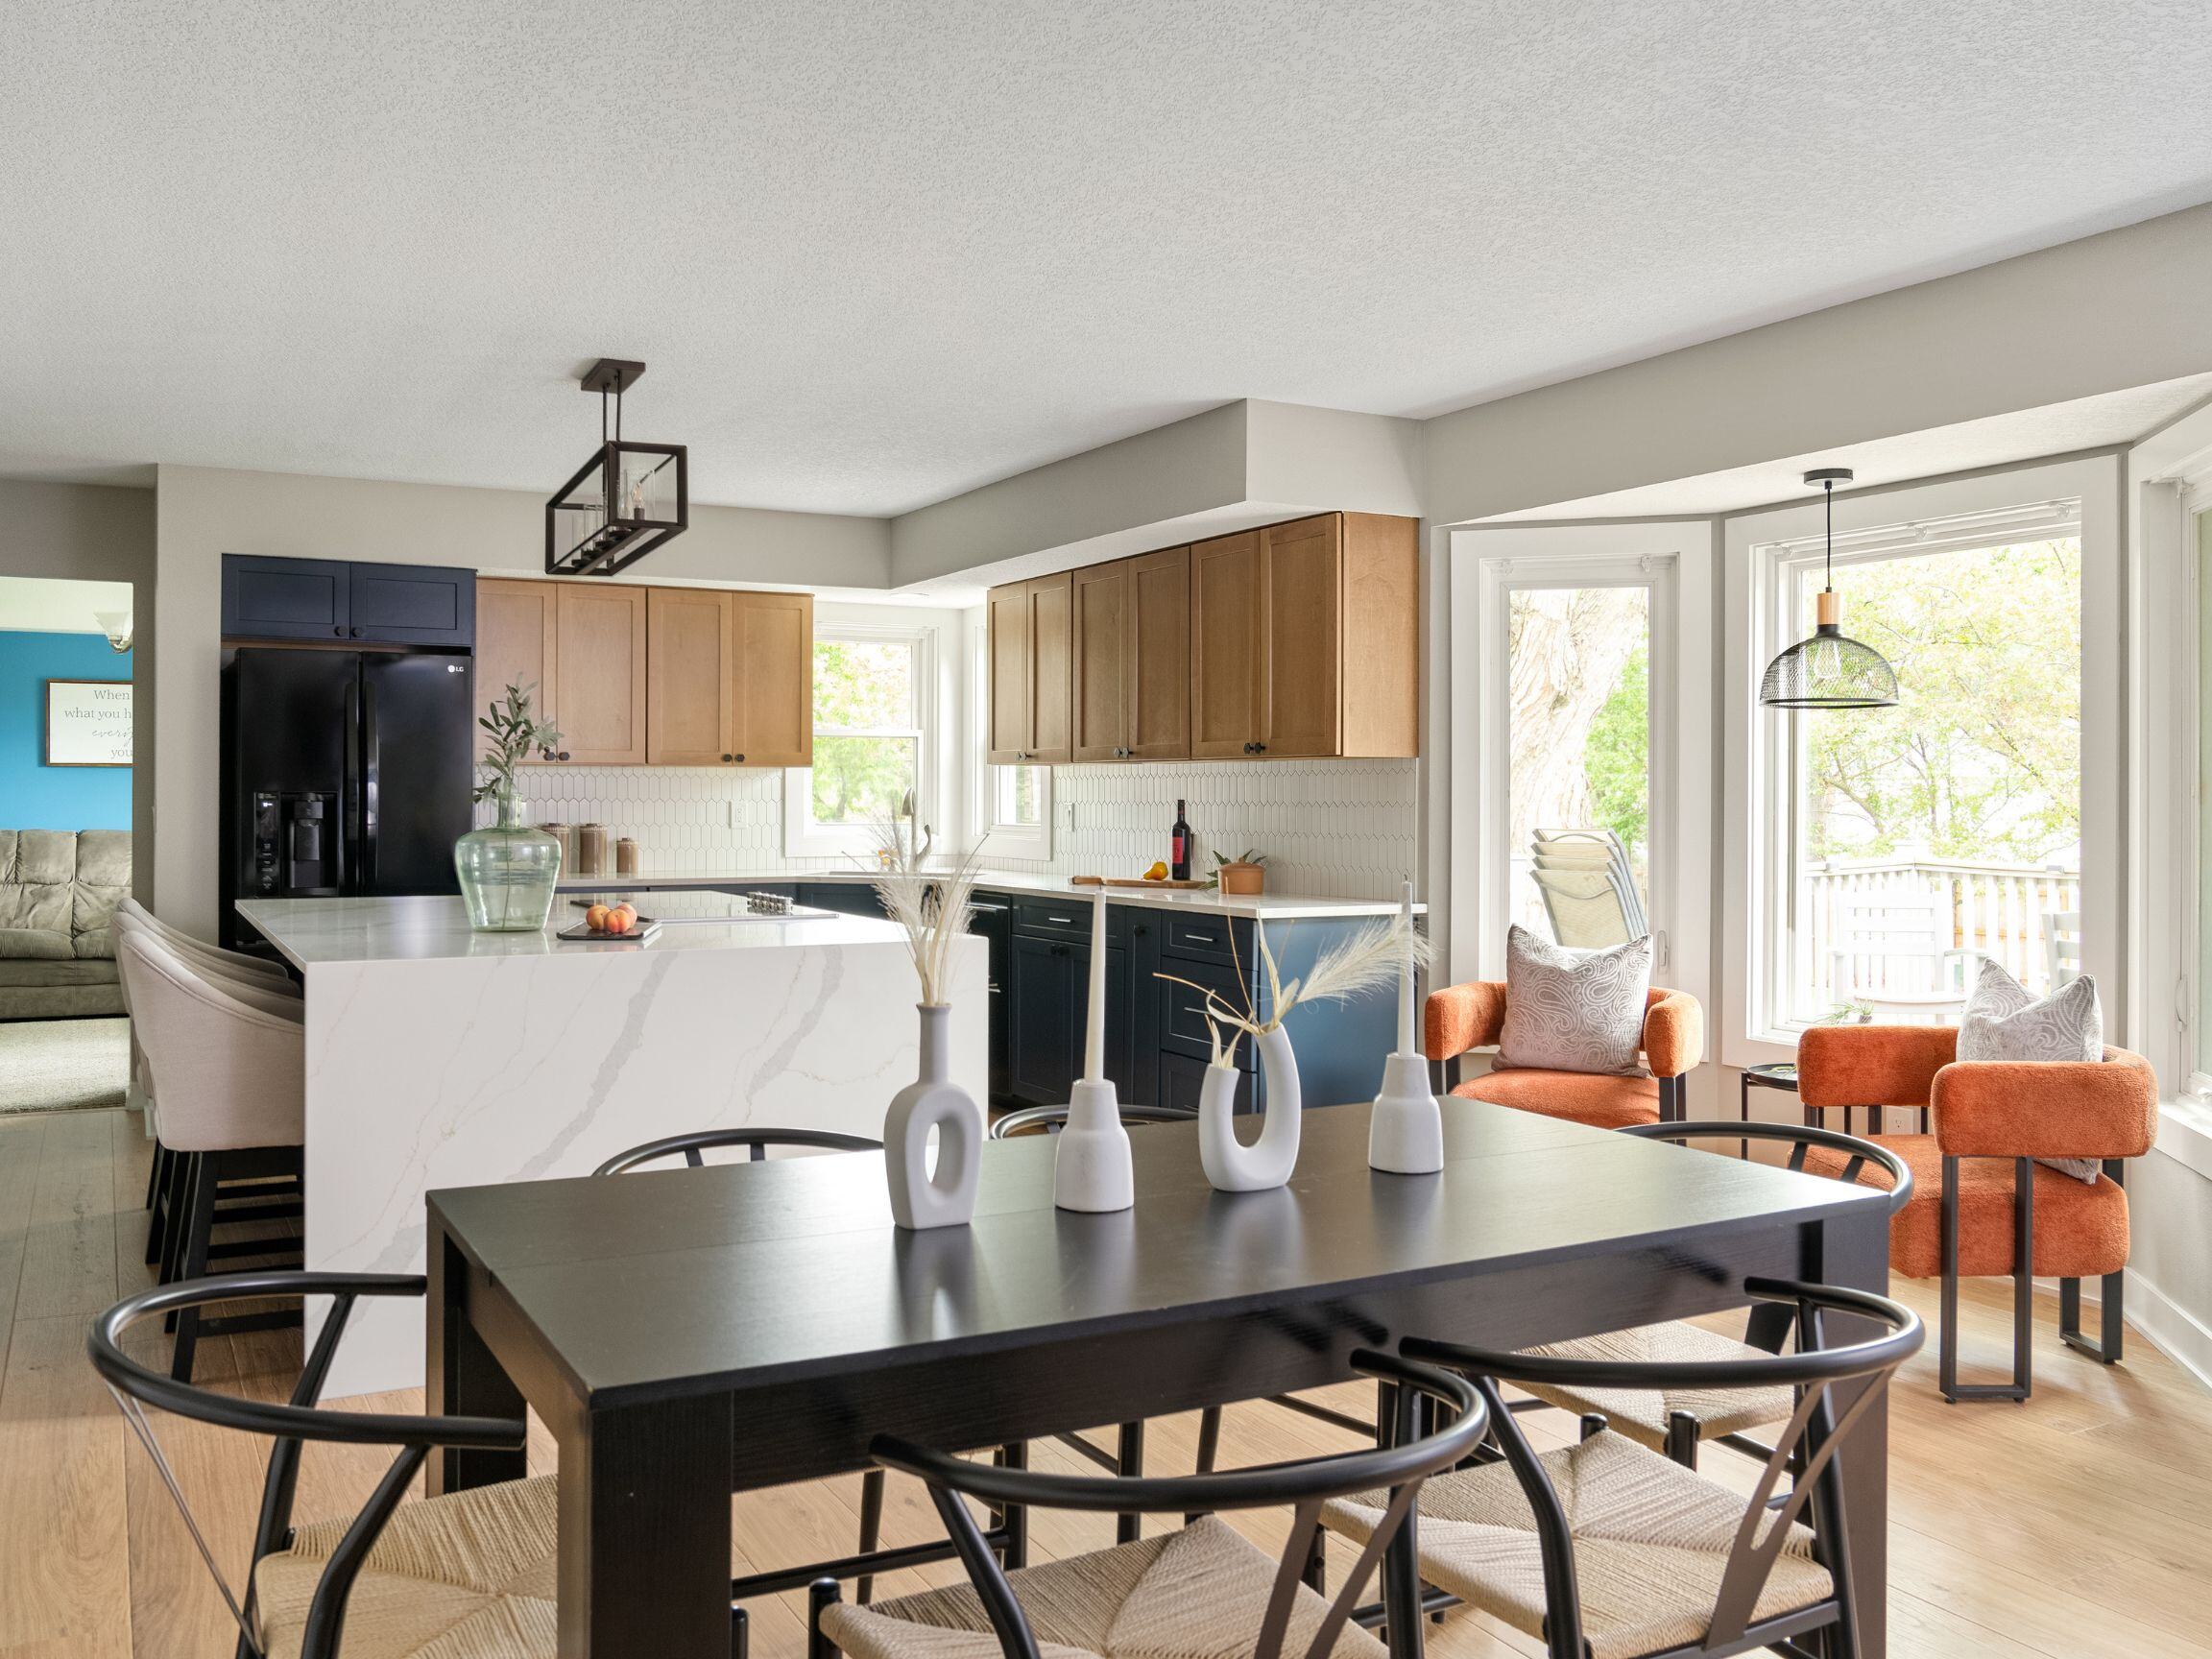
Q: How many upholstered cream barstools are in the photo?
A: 3